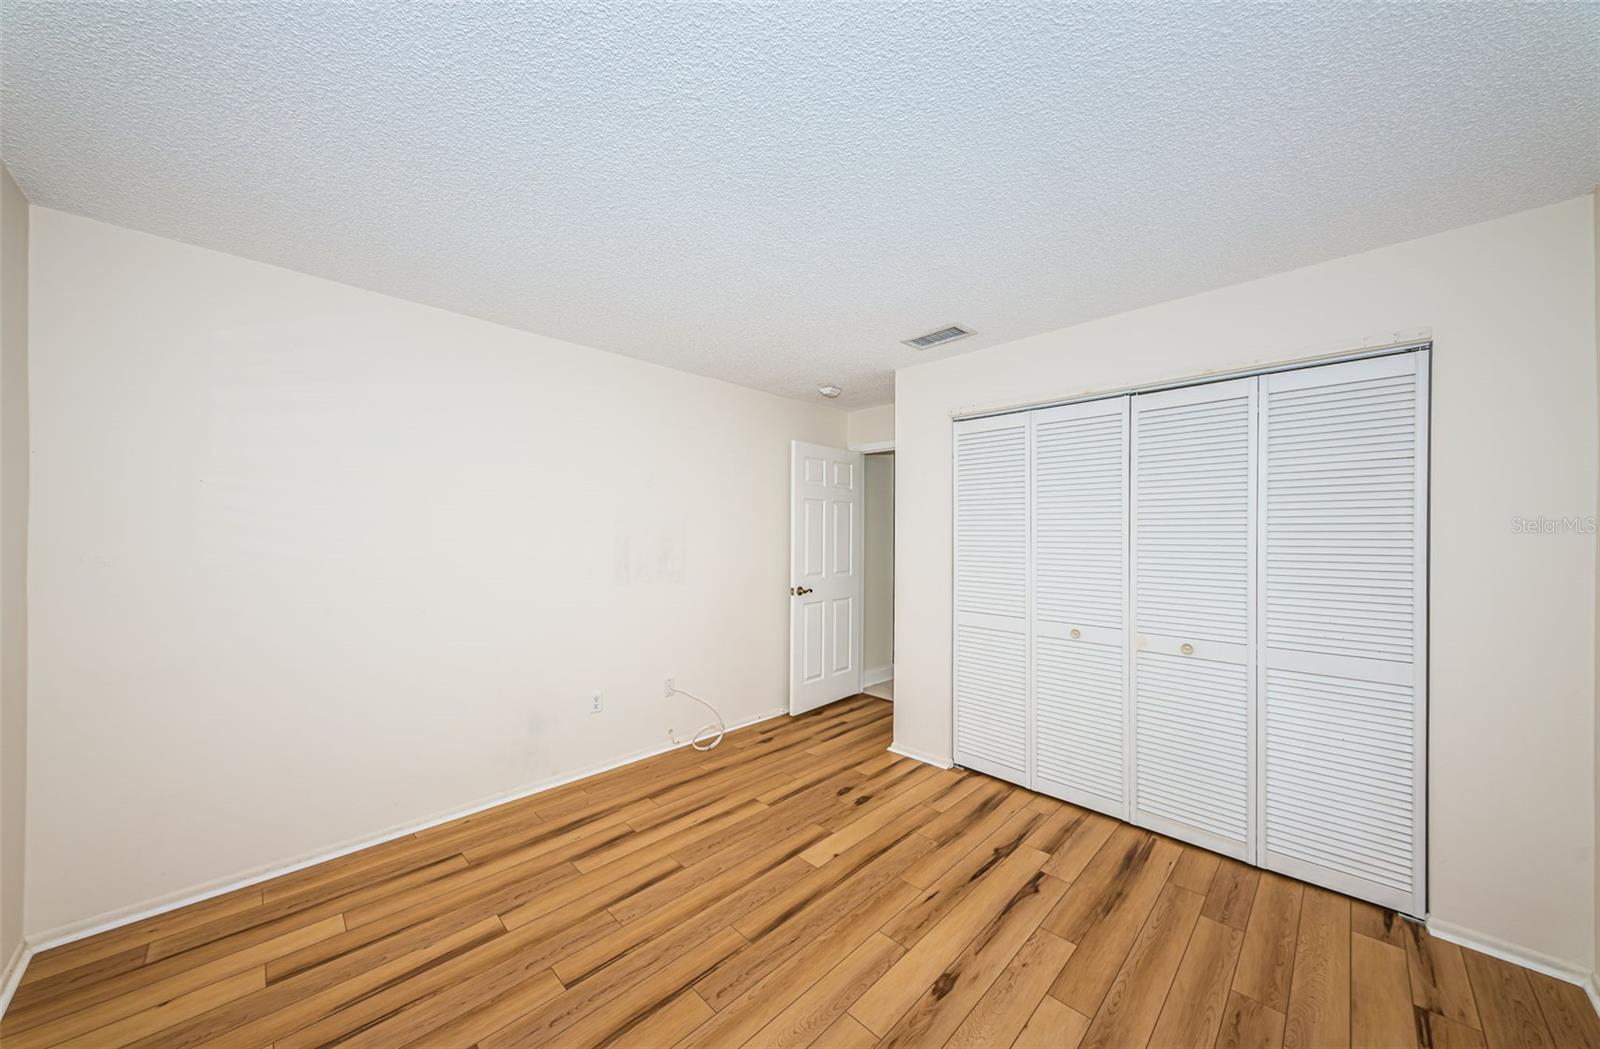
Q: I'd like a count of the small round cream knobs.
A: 2